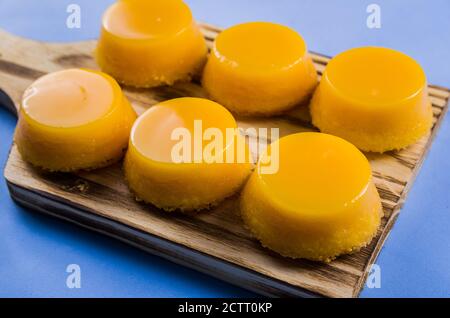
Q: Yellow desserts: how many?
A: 6